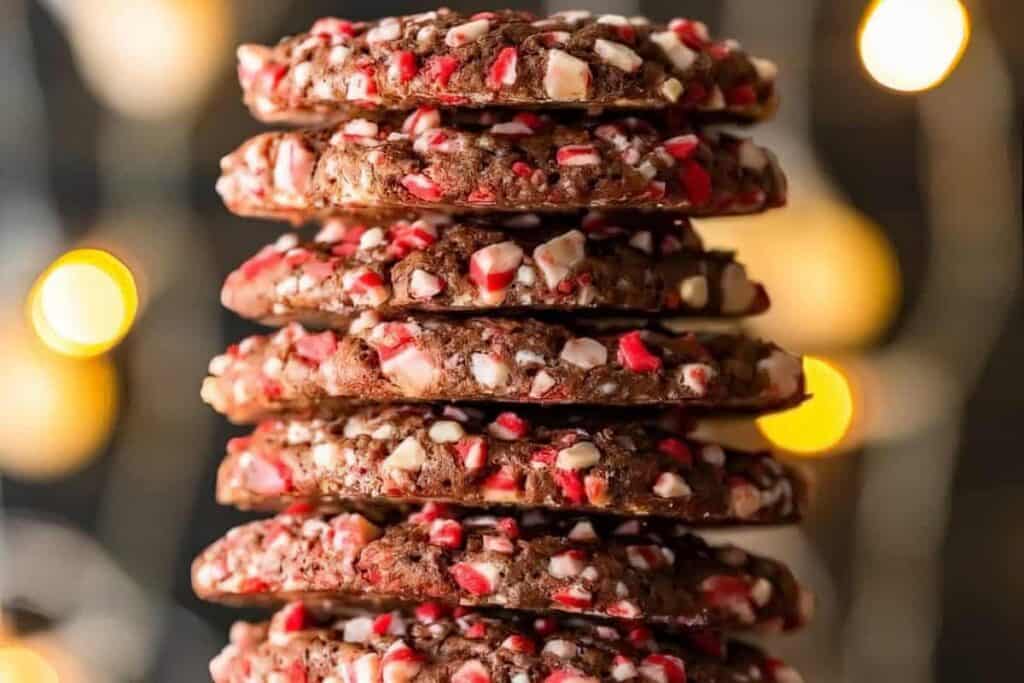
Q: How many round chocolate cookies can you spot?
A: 7